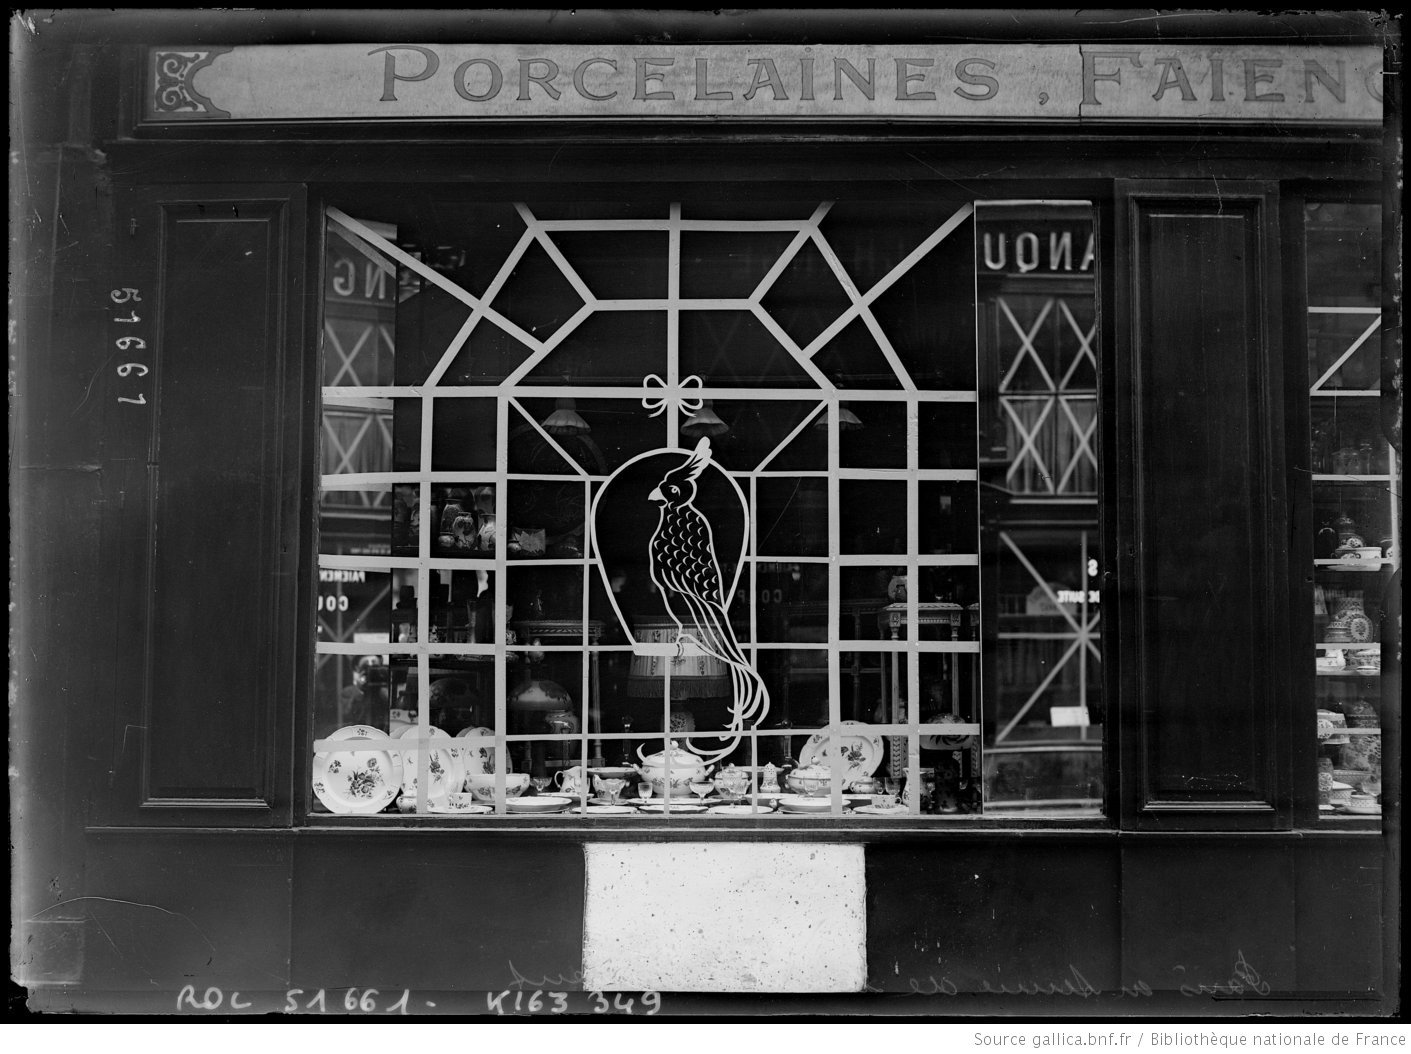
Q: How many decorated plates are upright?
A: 4